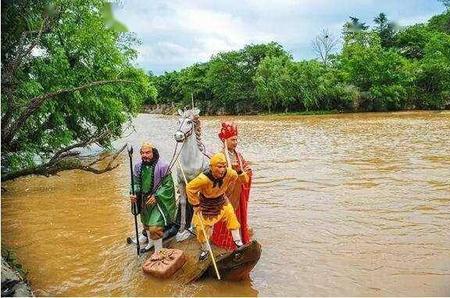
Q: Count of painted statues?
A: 4